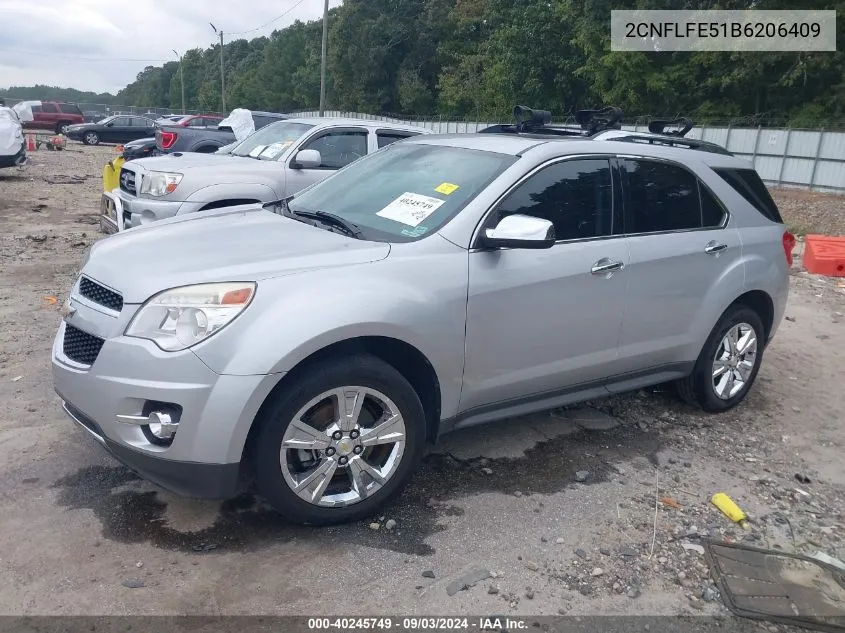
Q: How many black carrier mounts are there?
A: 3